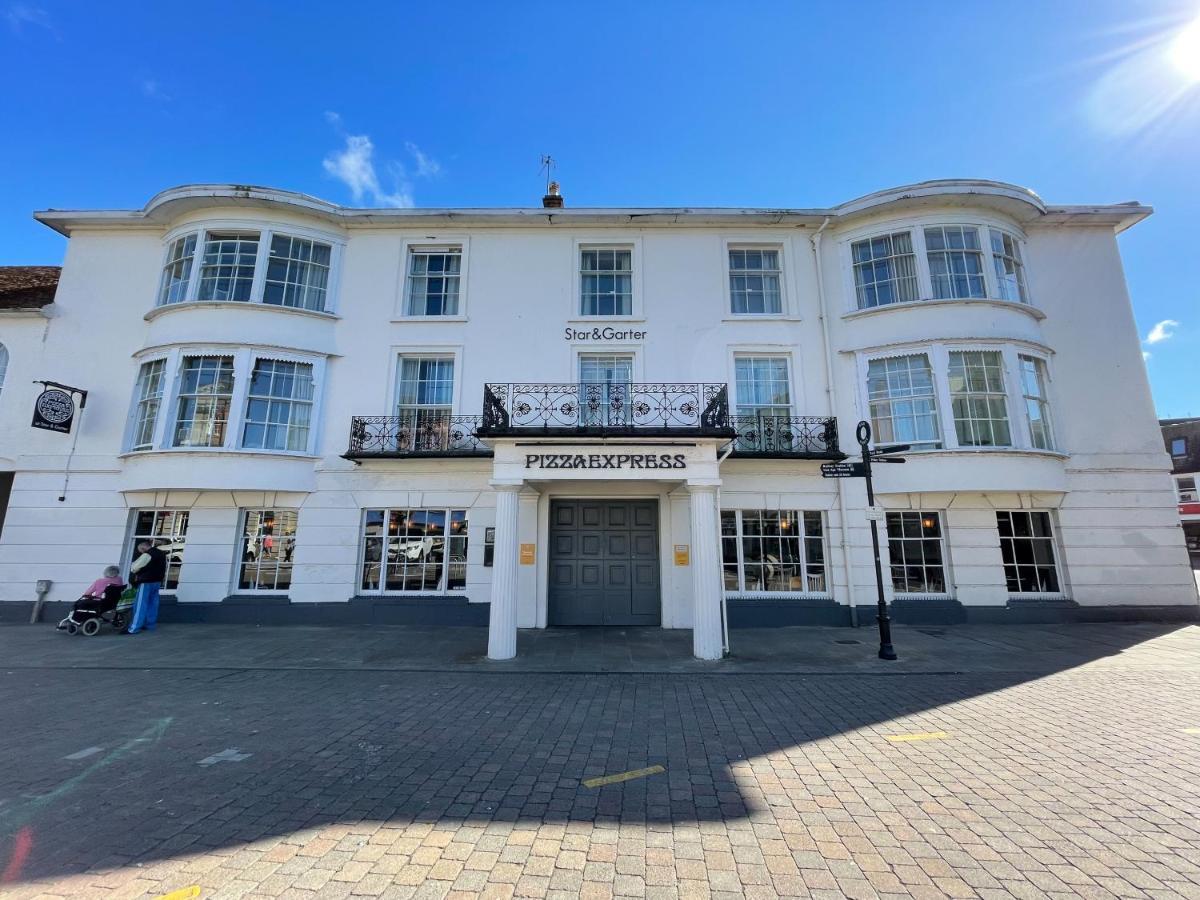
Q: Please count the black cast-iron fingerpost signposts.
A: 1